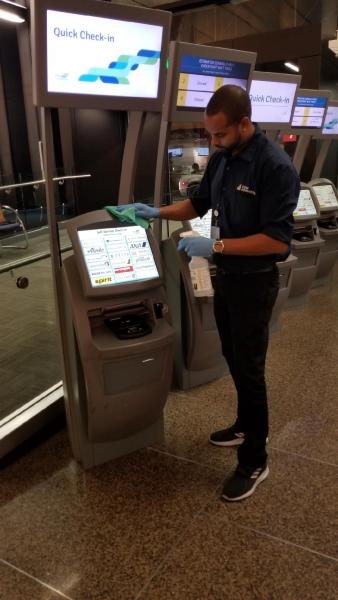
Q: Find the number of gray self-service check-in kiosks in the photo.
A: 5